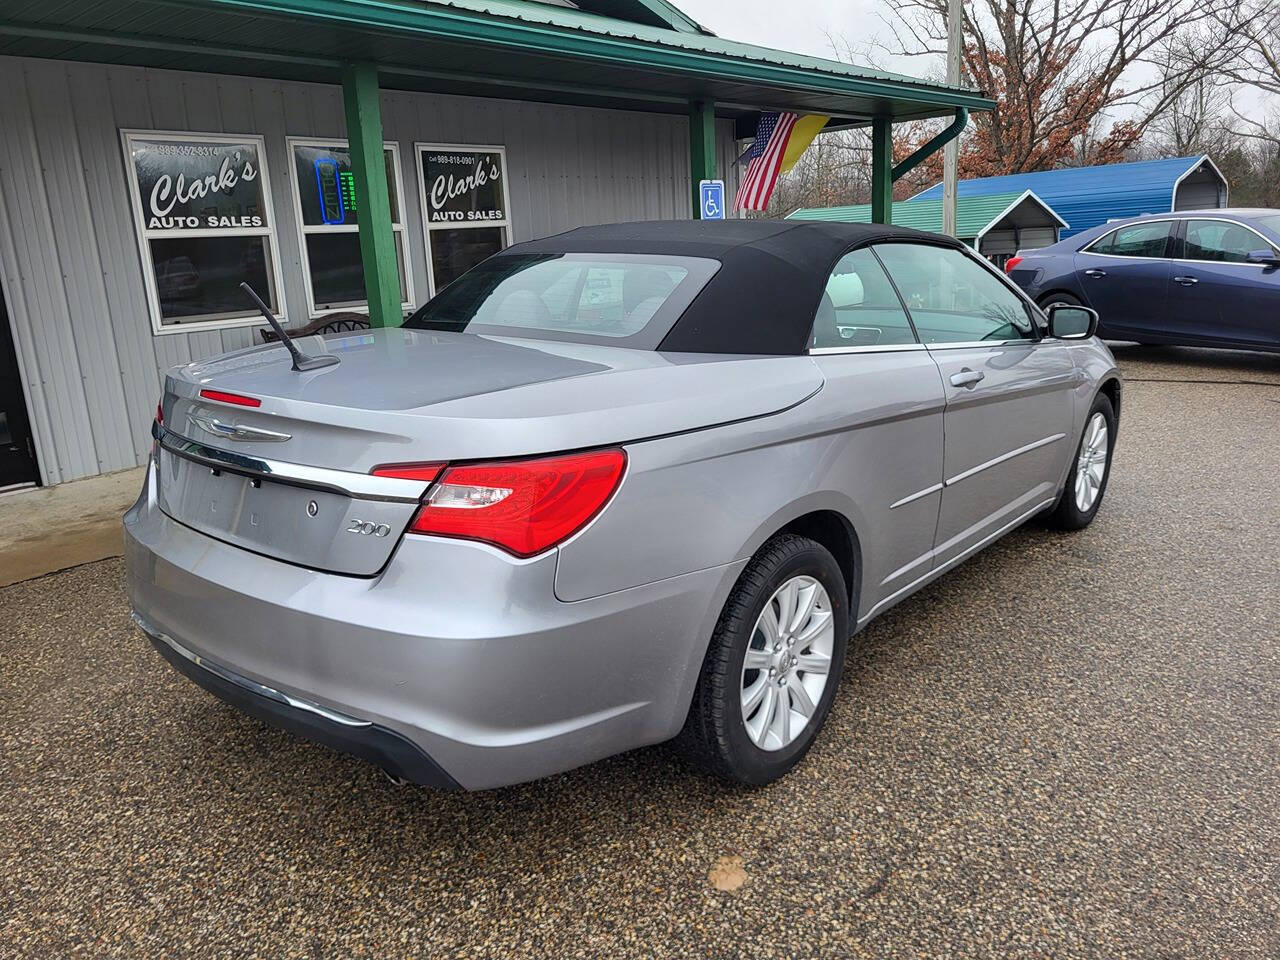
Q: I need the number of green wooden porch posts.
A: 3